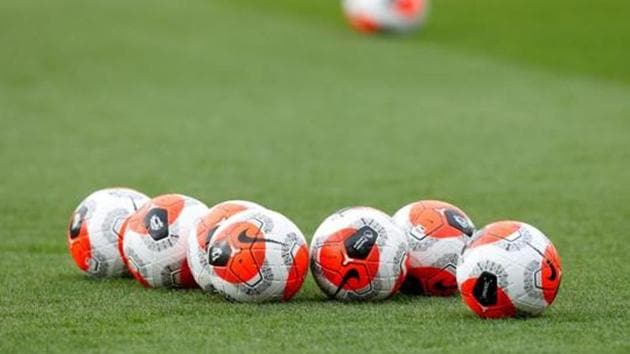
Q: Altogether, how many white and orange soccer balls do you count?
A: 8